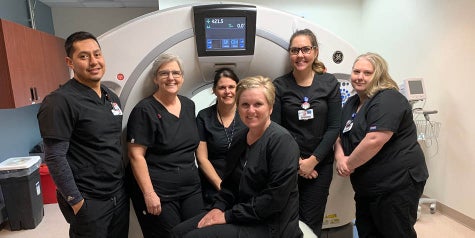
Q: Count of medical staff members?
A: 6